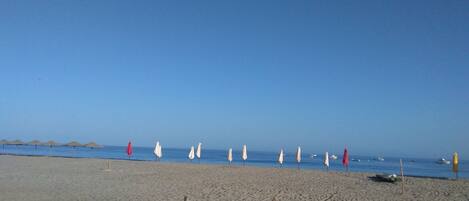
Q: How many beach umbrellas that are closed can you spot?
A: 11